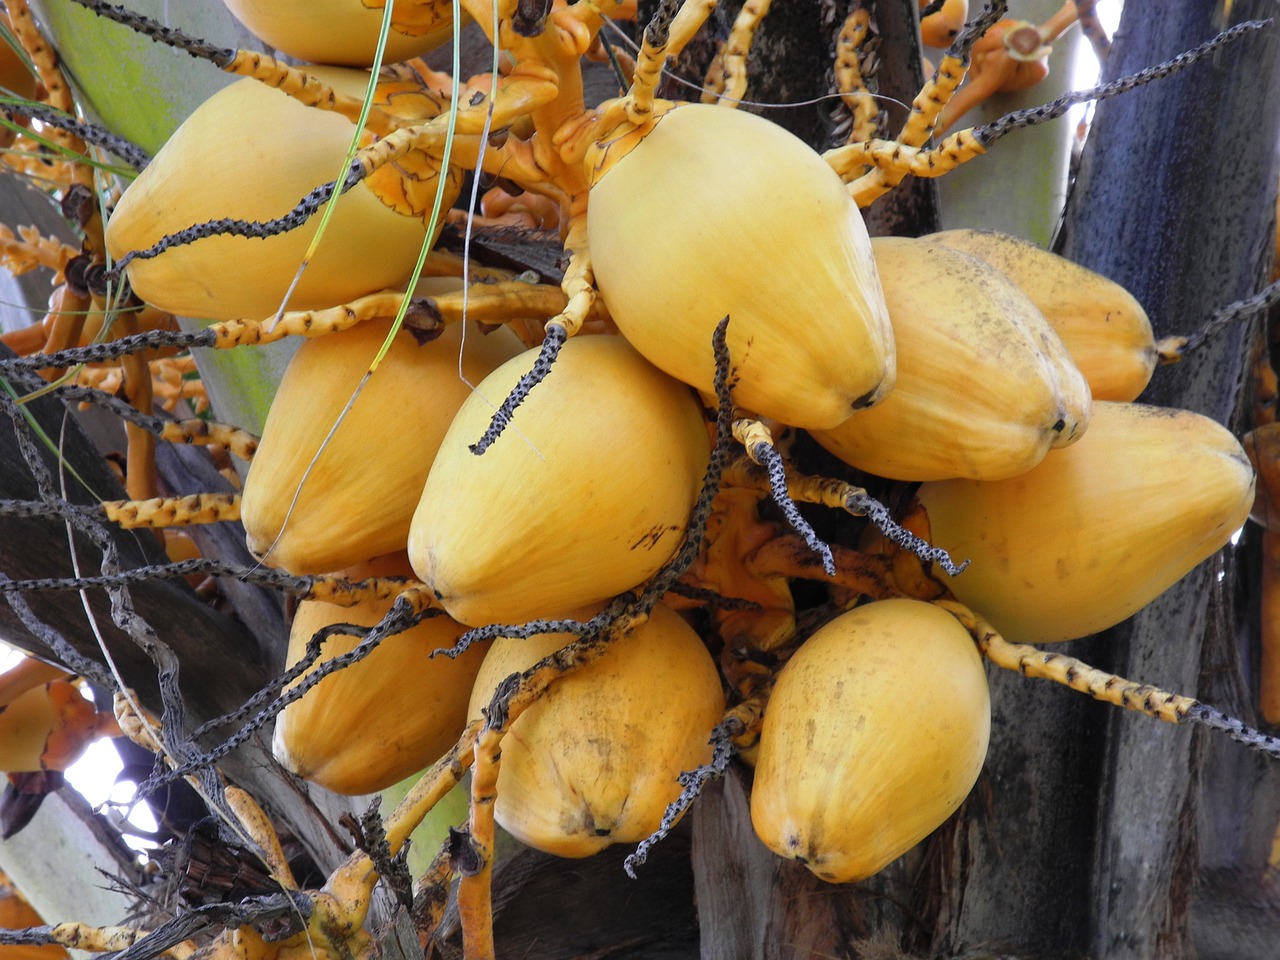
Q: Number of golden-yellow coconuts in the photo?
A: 11